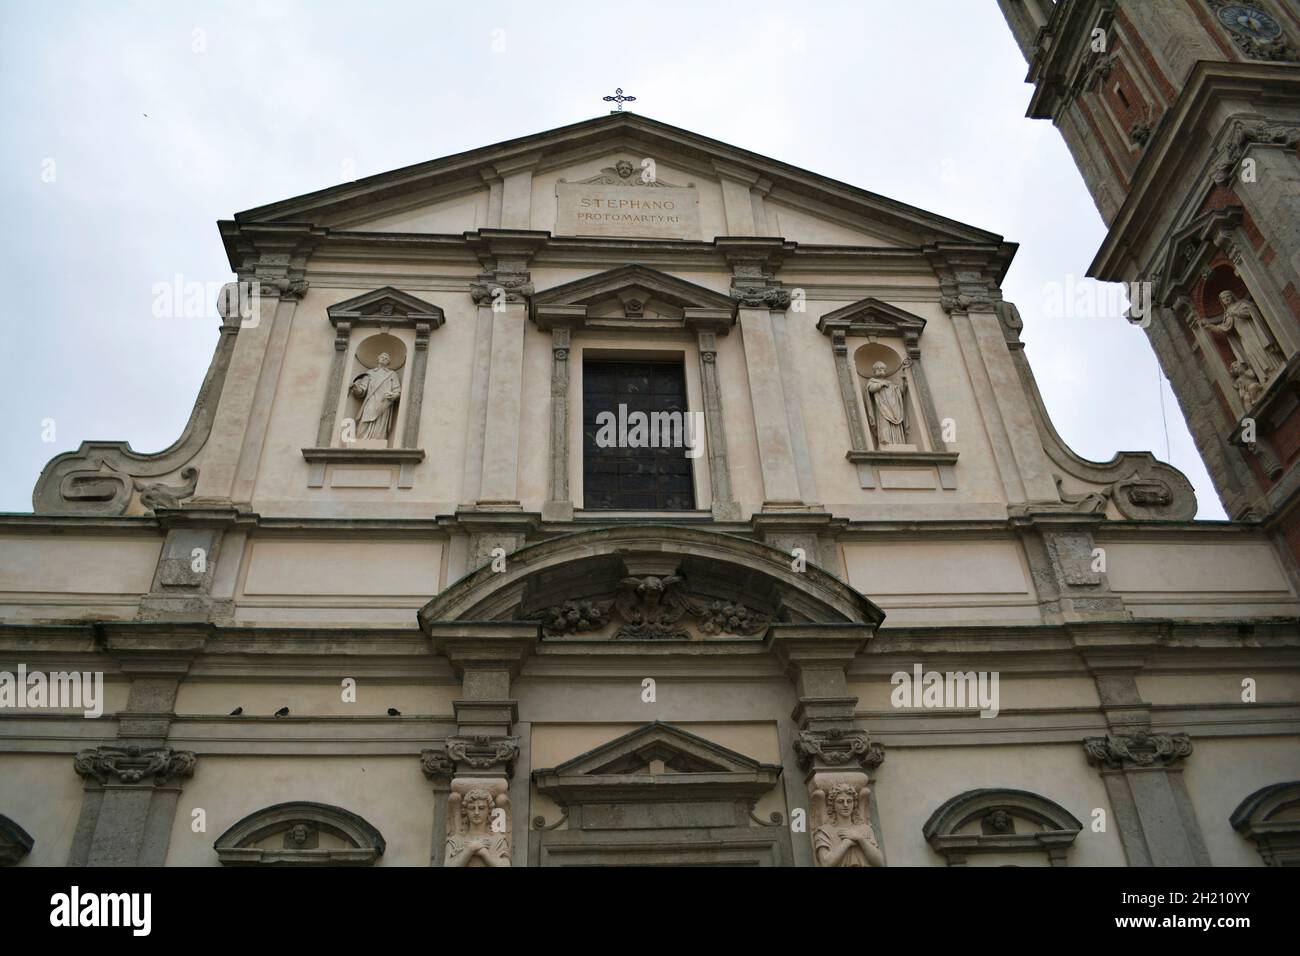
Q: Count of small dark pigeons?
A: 3